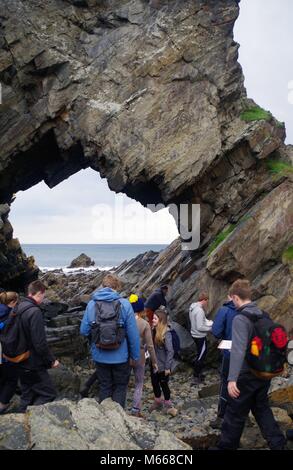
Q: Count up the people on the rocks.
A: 9